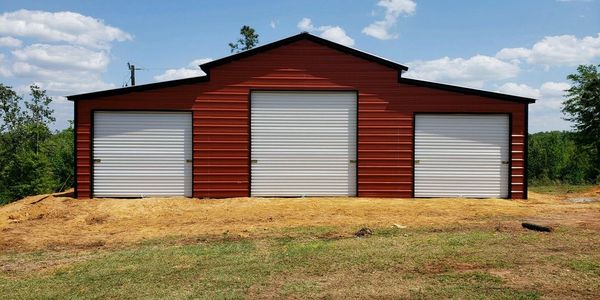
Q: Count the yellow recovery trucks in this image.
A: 0